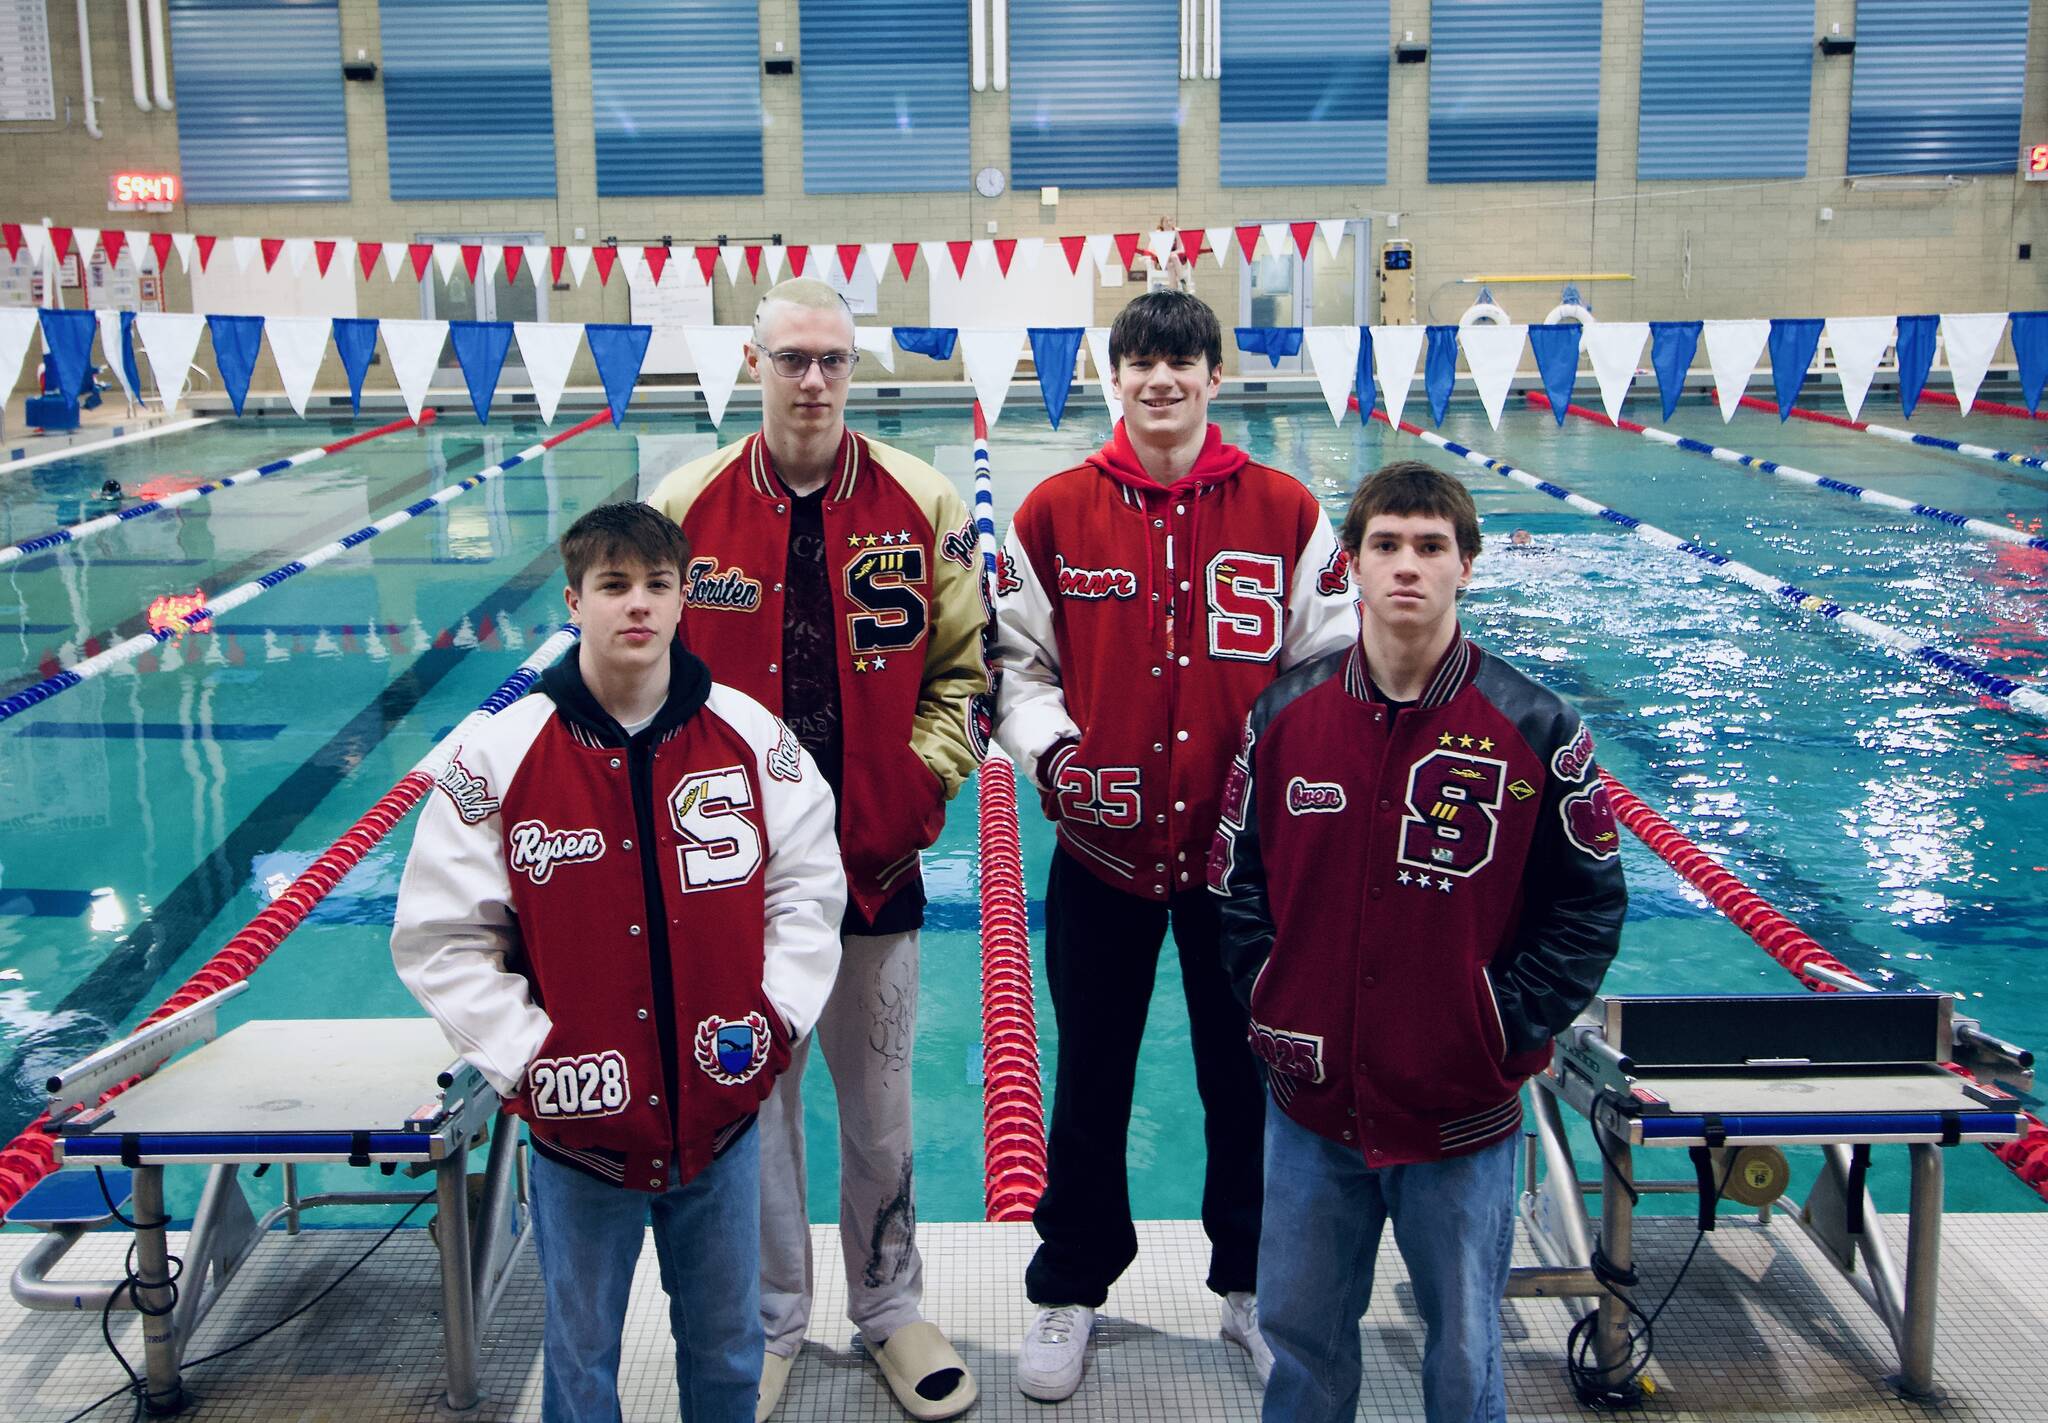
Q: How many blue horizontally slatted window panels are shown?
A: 9